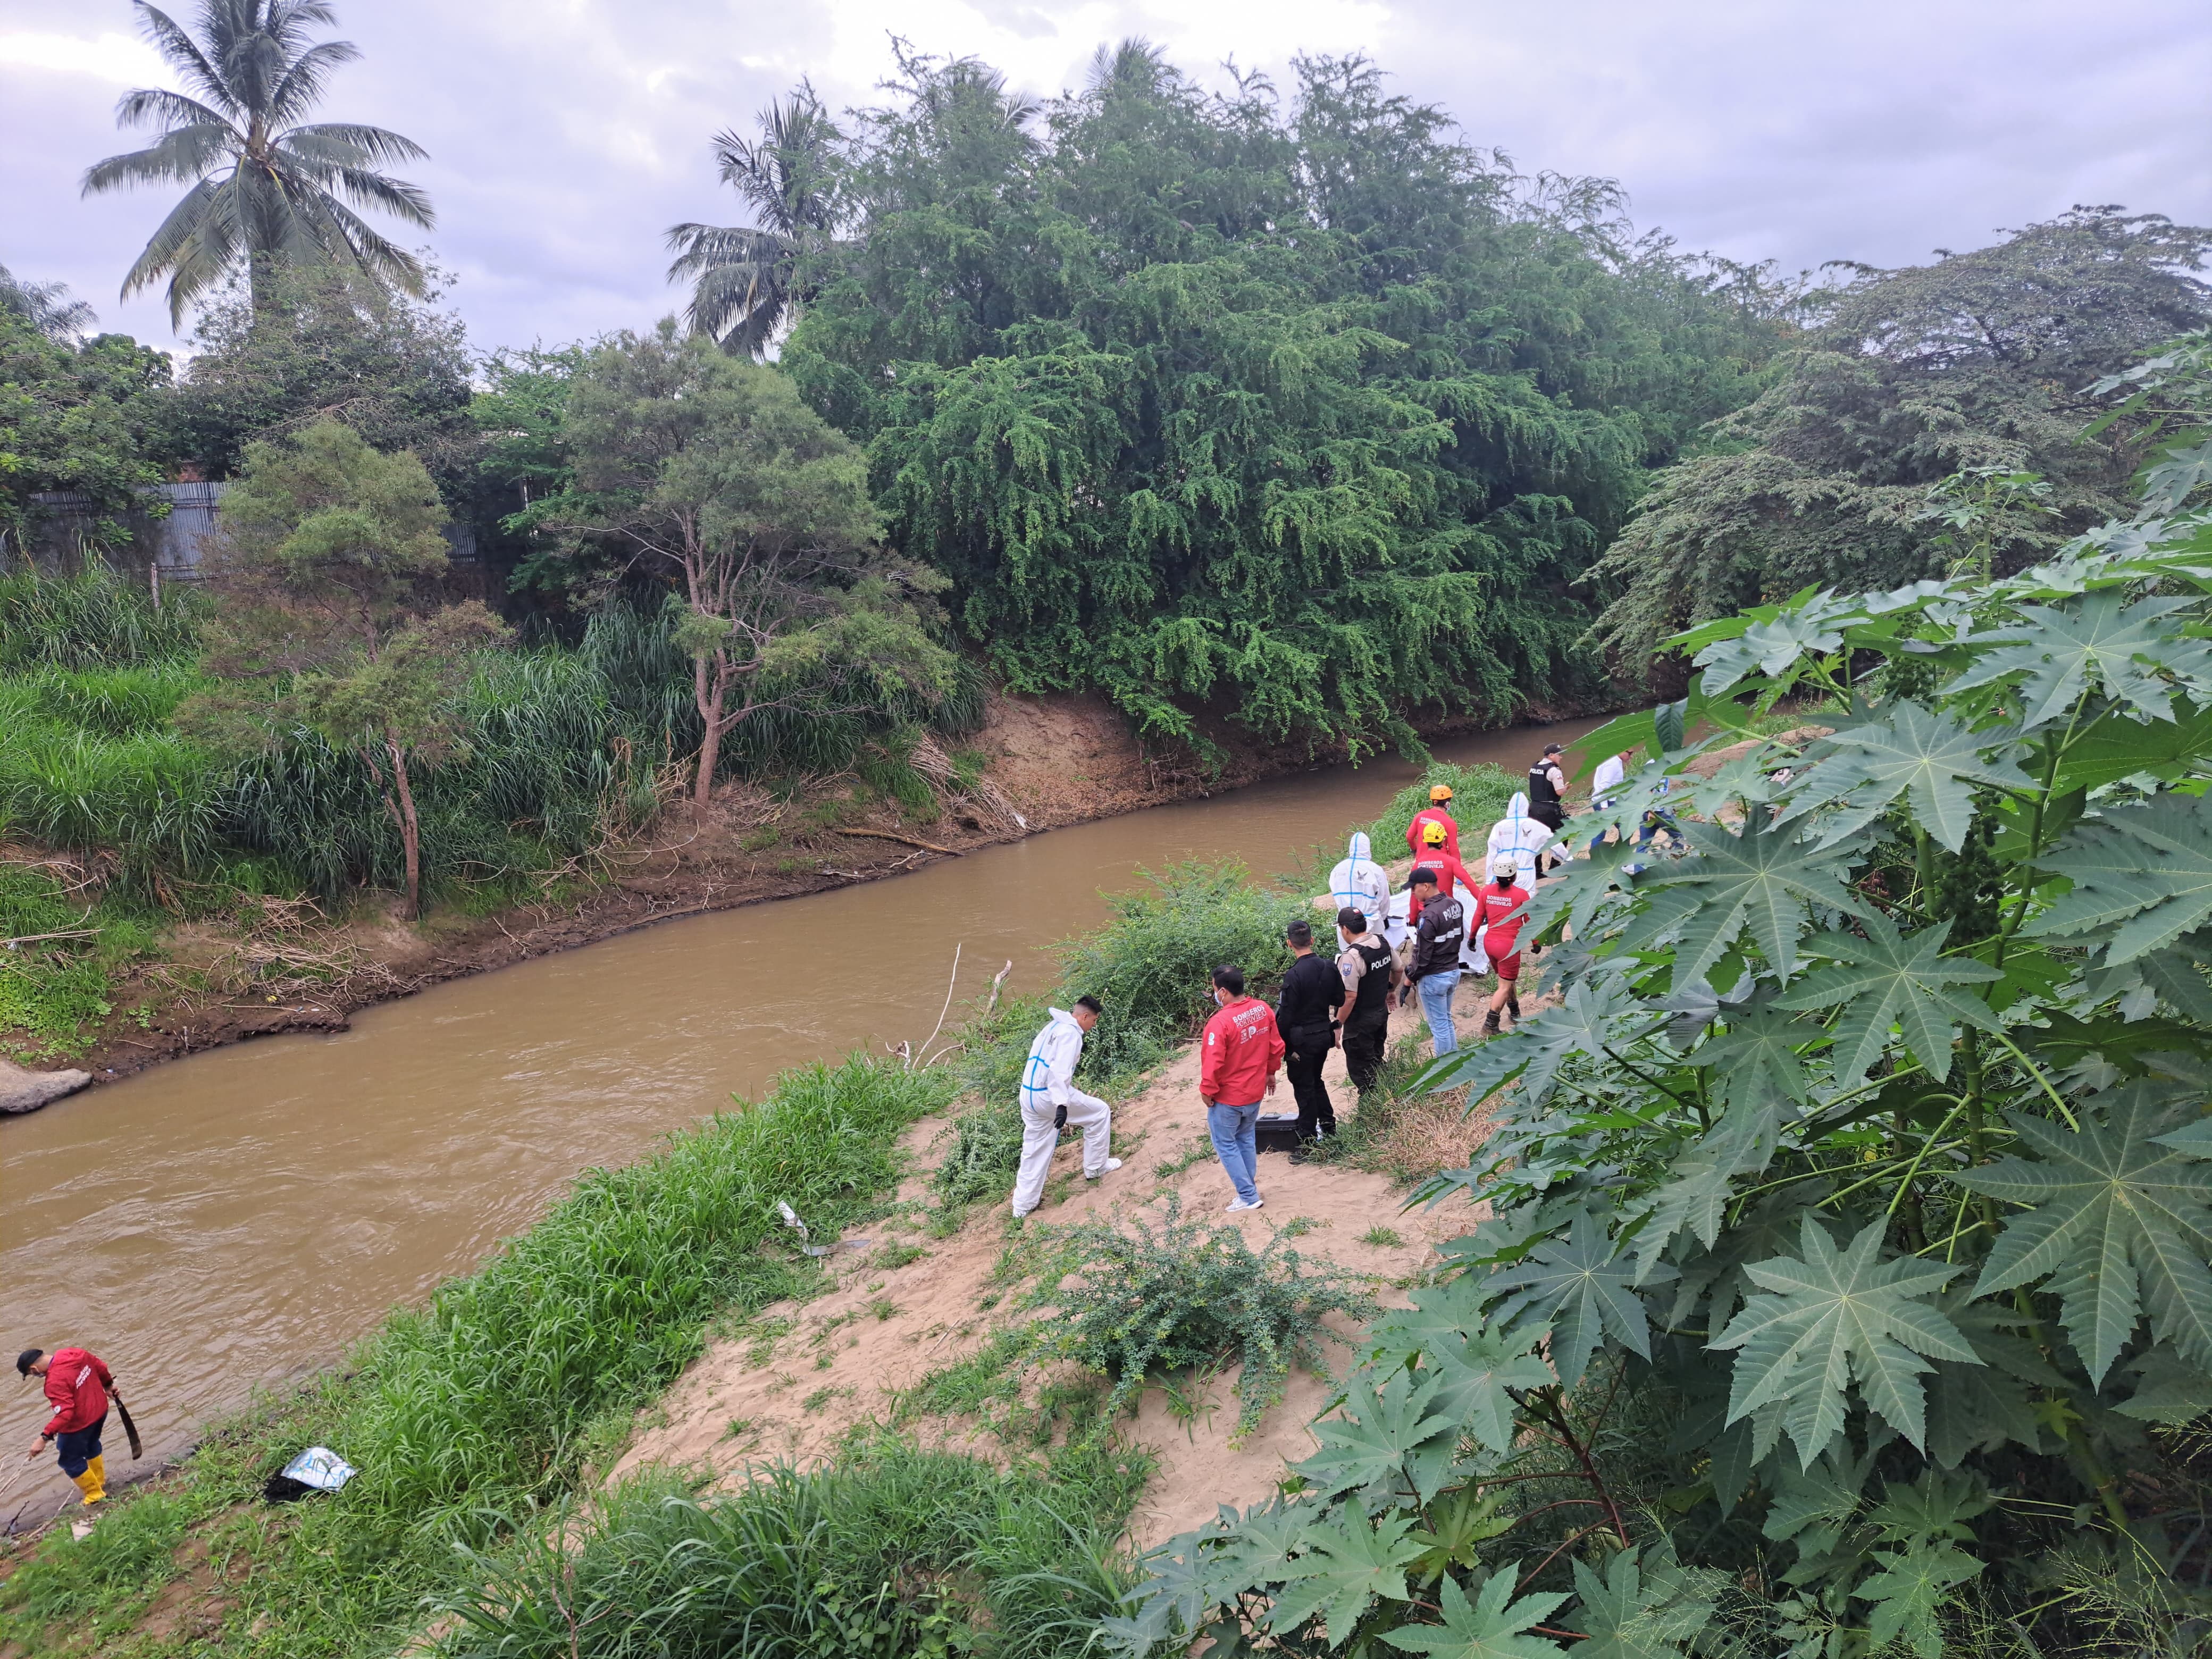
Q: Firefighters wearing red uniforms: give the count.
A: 5